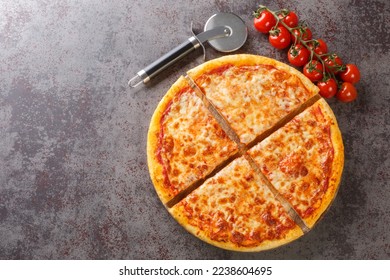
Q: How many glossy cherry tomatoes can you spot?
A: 11